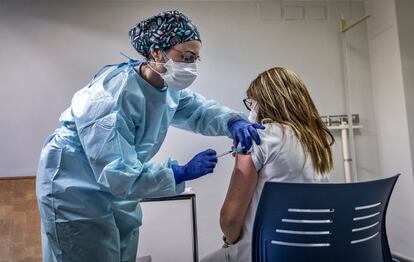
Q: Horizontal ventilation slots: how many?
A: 8